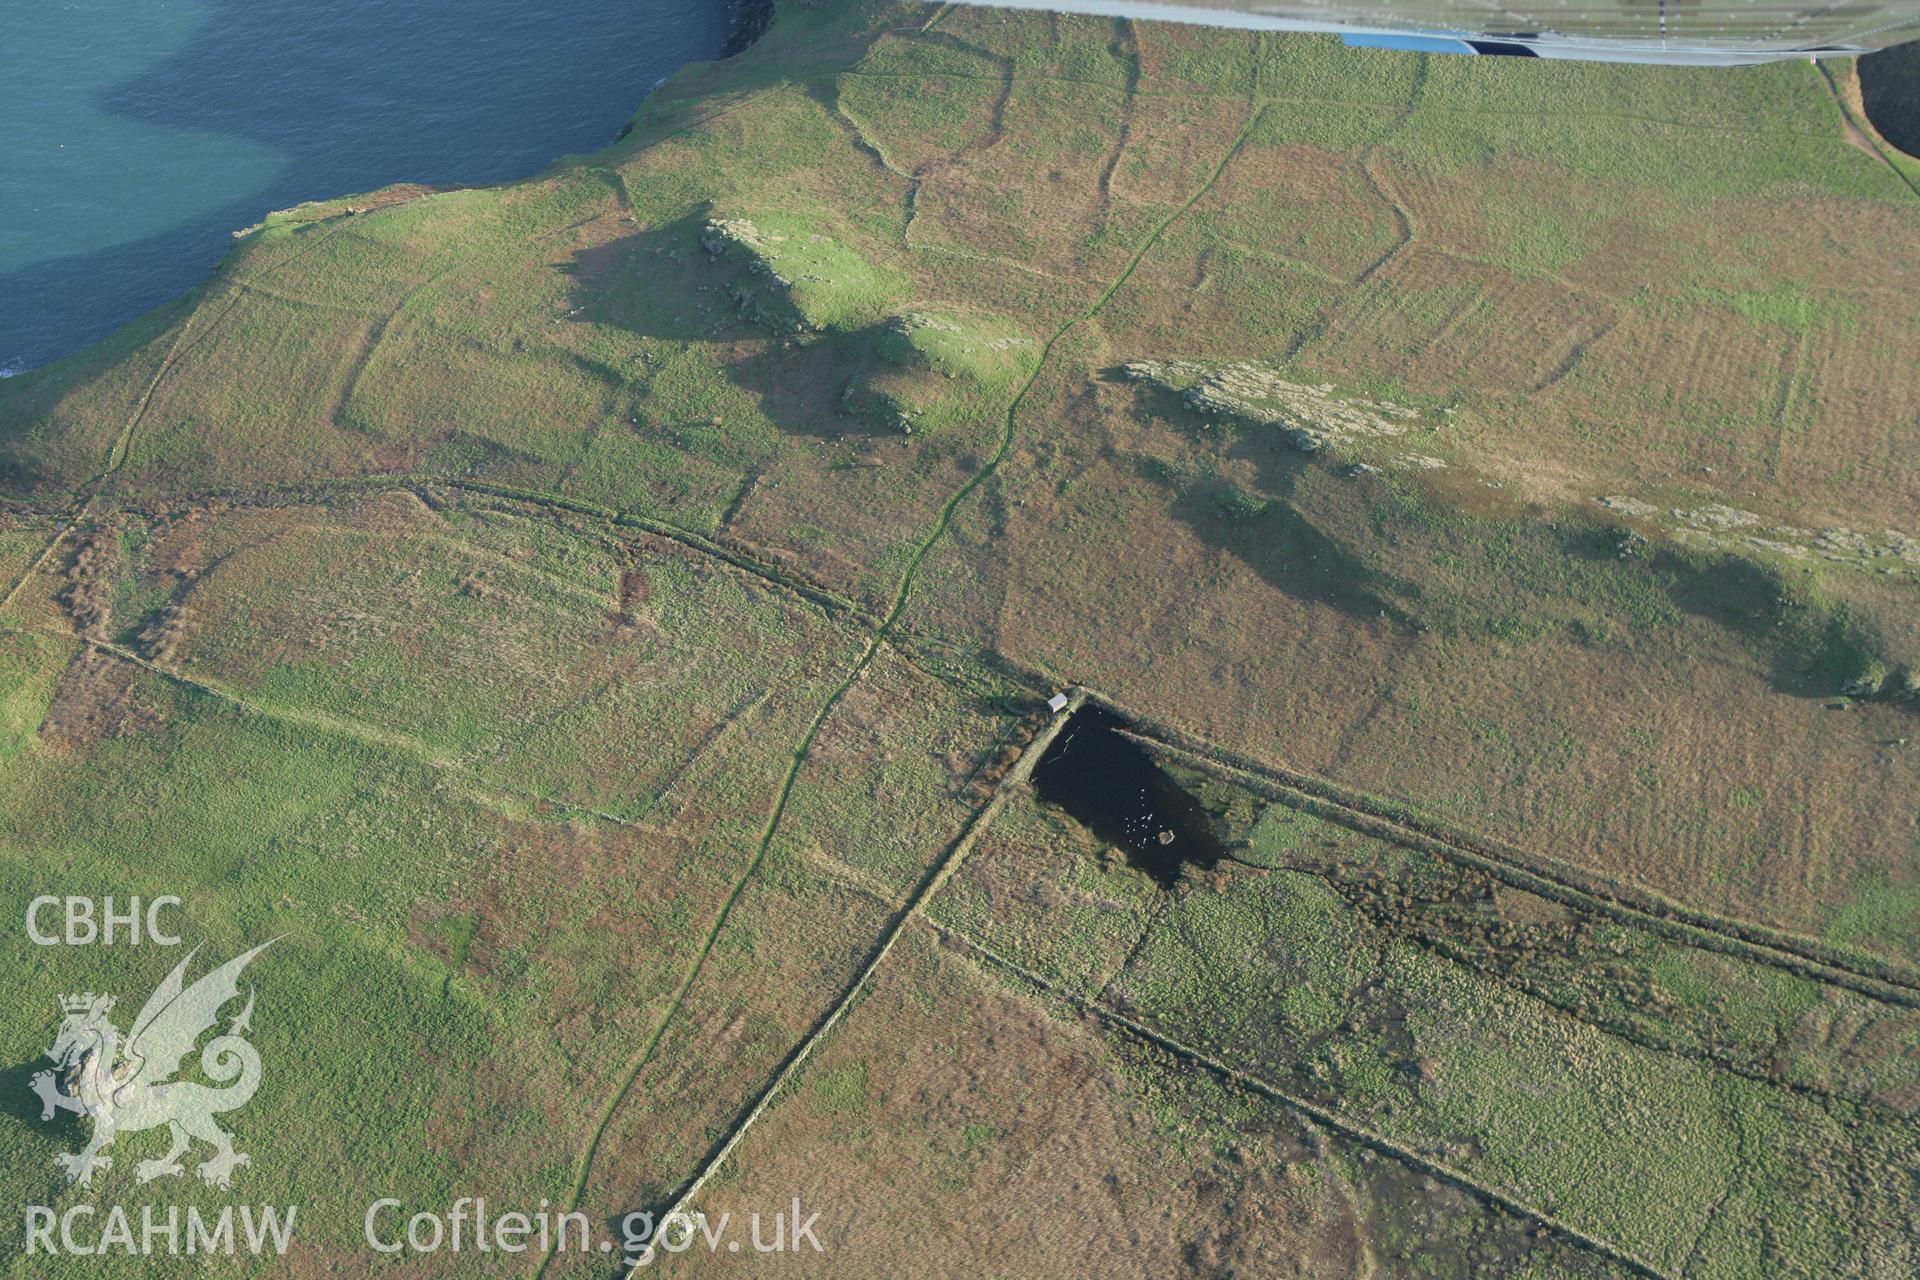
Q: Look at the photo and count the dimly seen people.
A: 0